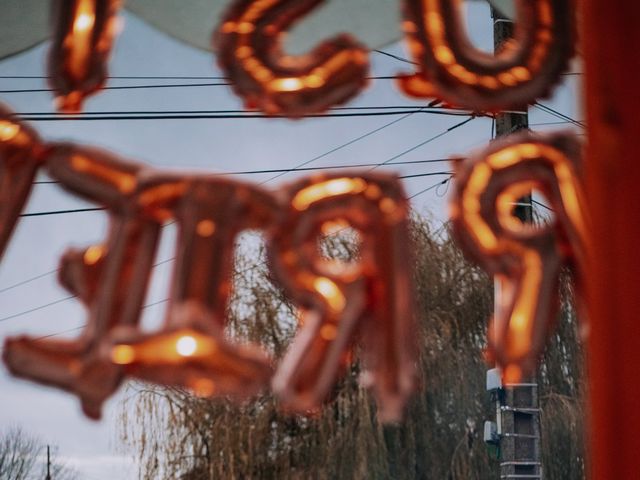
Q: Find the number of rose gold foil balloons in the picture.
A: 8